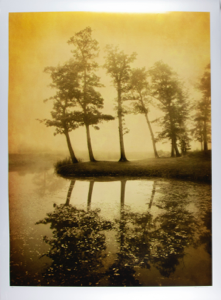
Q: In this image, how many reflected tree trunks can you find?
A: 4